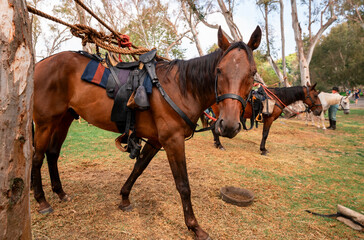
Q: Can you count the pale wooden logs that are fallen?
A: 2